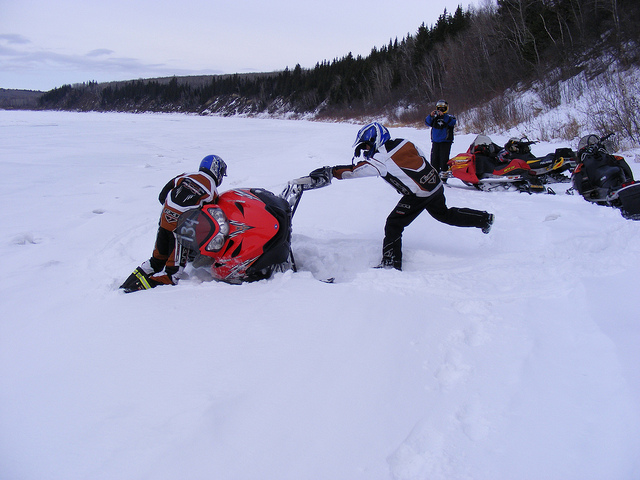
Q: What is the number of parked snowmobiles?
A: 3